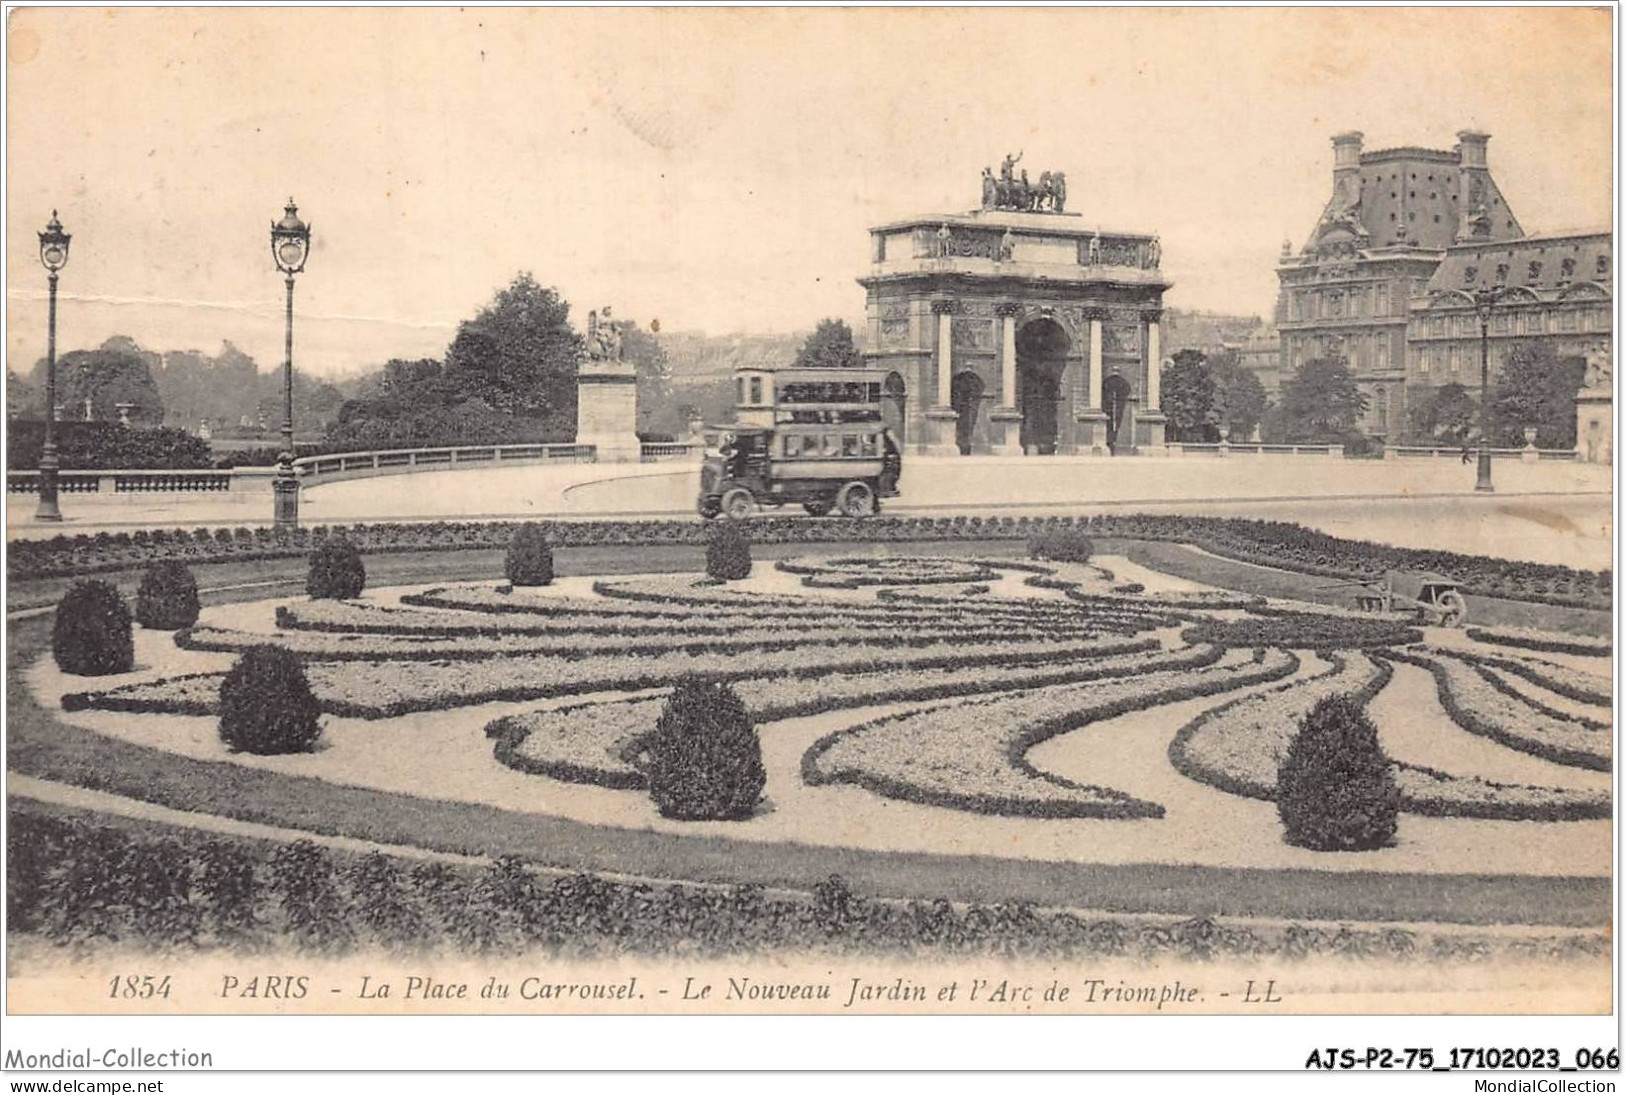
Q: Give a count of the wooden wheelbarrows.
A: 1